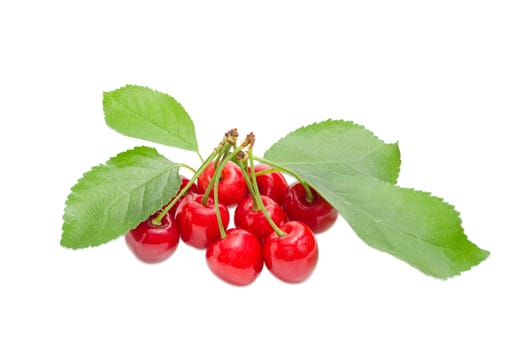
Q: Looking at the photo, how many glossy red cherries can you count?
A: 9